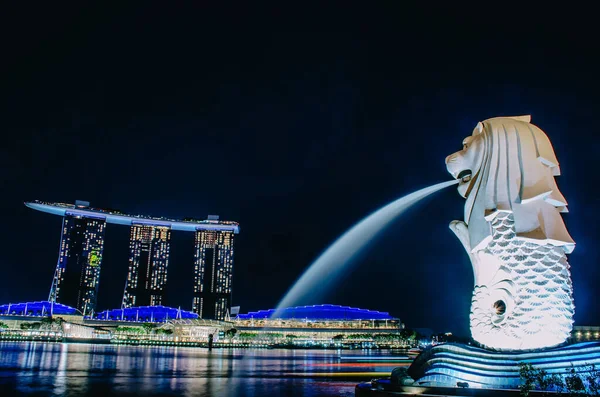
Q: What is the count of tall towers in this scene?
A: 3